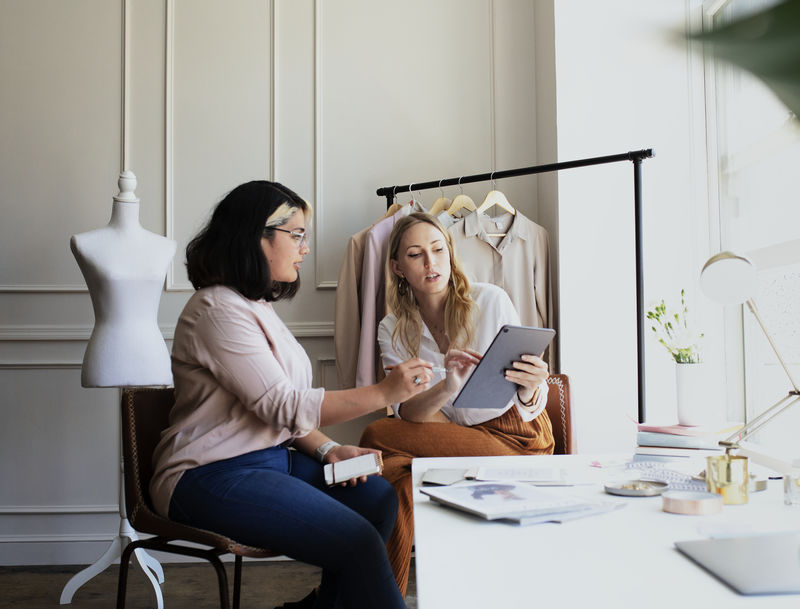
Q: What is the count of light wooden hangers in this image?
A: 4